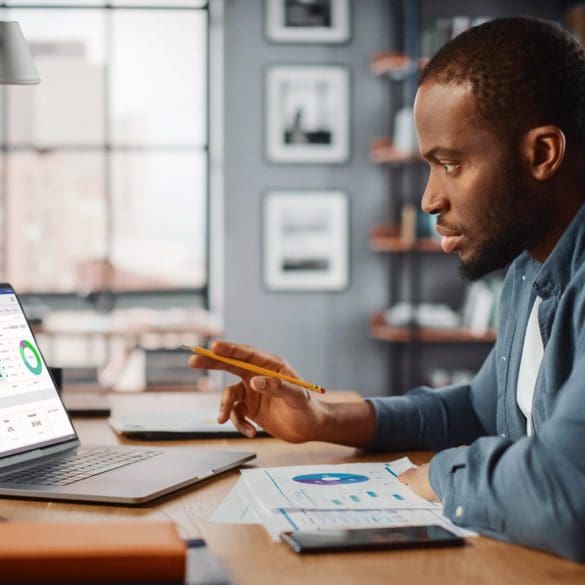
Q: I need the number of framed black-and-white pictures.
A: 3